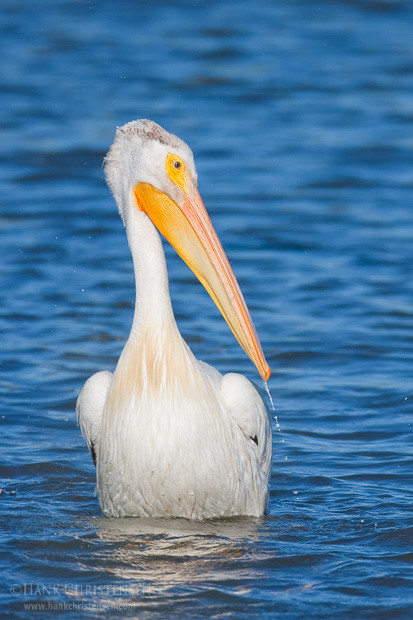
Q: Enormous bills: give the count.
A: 1